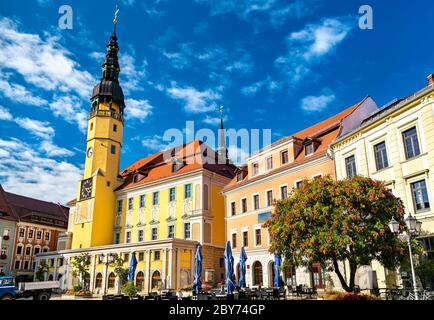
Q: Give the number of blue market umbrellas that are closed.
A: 5